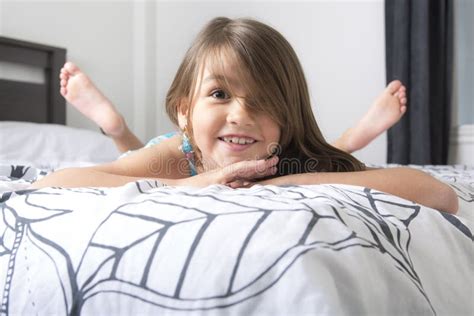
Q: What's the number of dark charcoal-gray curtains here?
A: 1